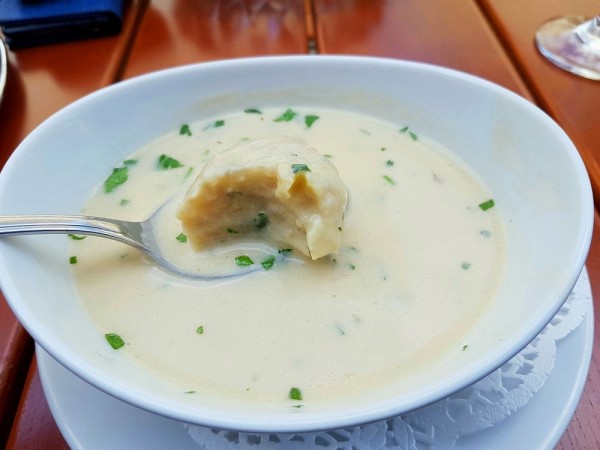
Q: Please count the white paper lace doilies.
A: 1